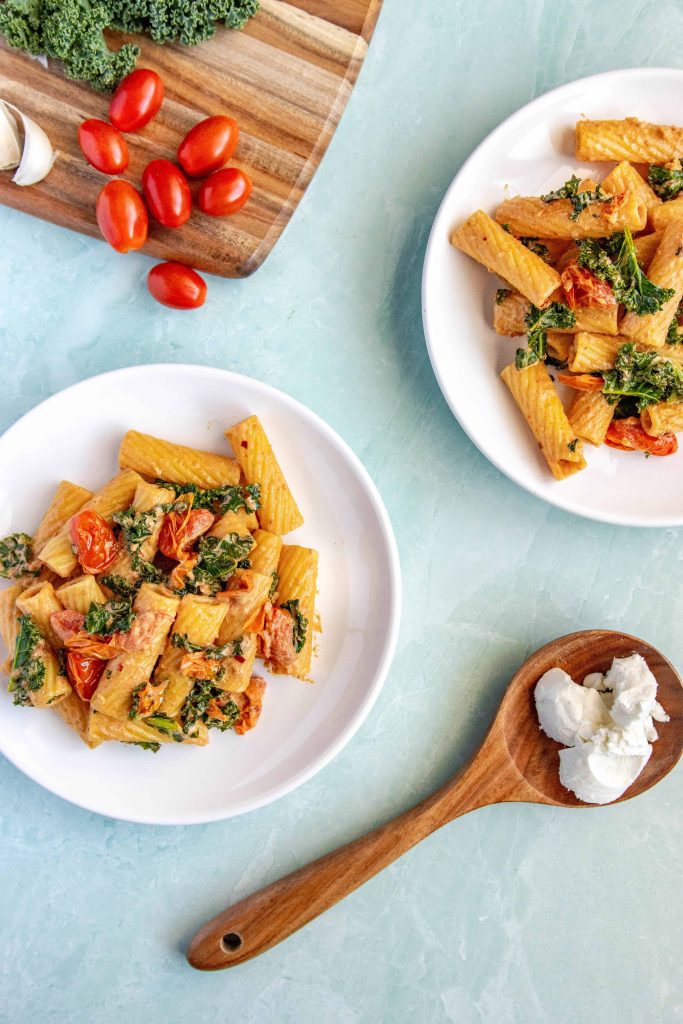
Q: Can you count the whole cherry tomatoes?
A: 7